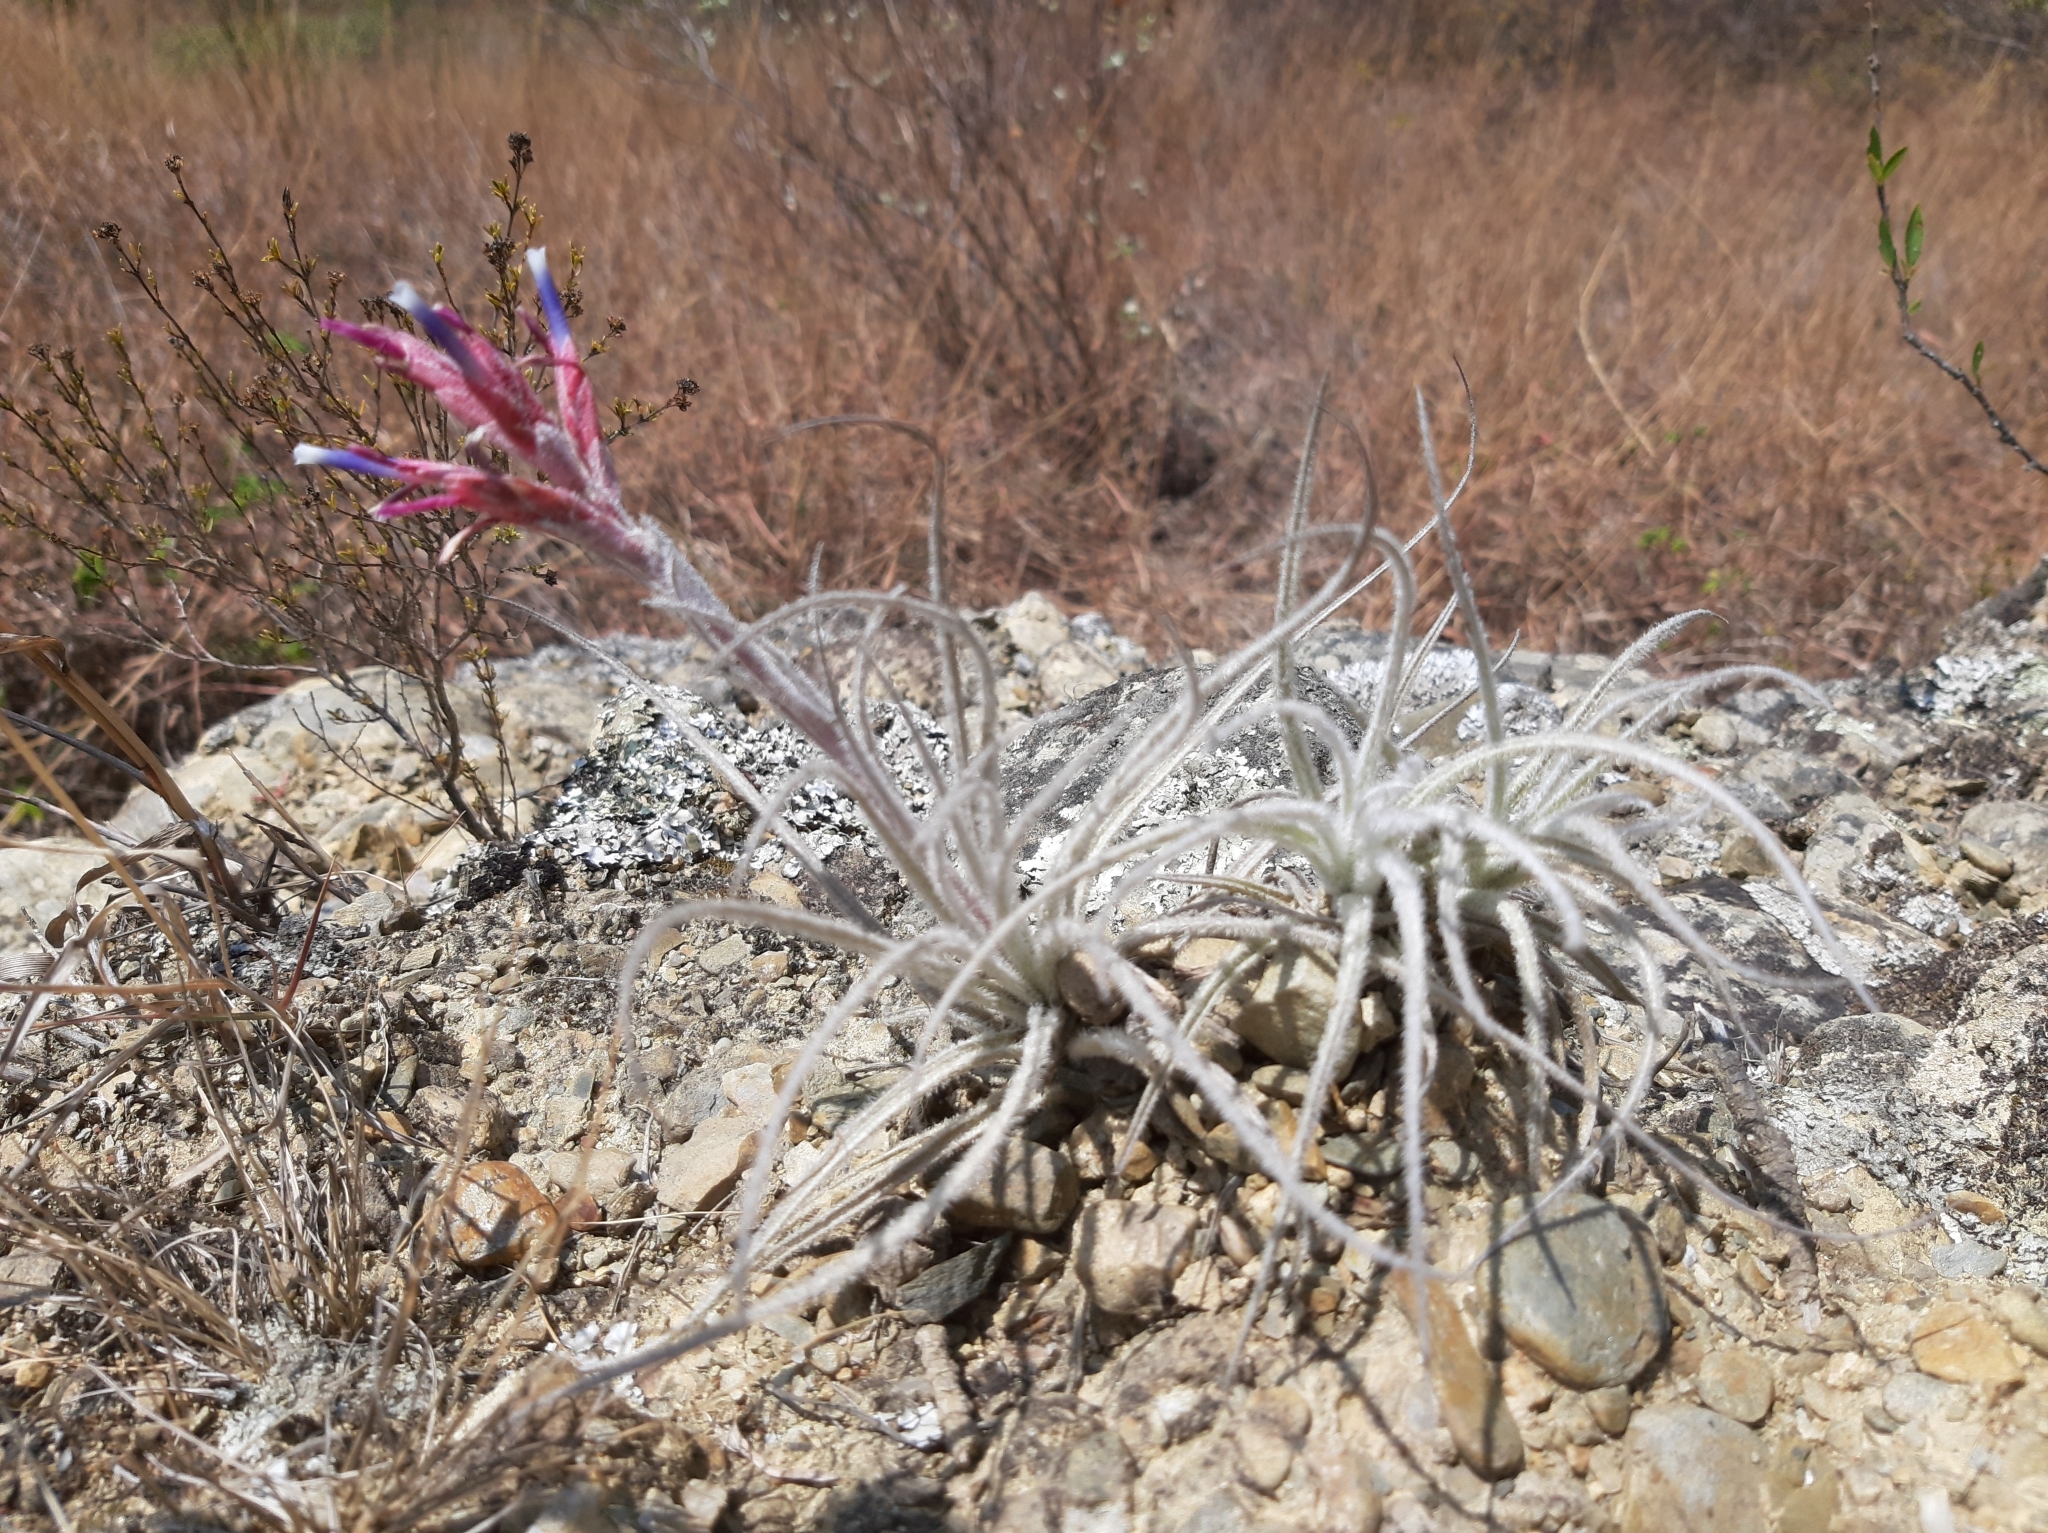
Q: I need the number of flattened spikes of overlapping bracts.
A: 3